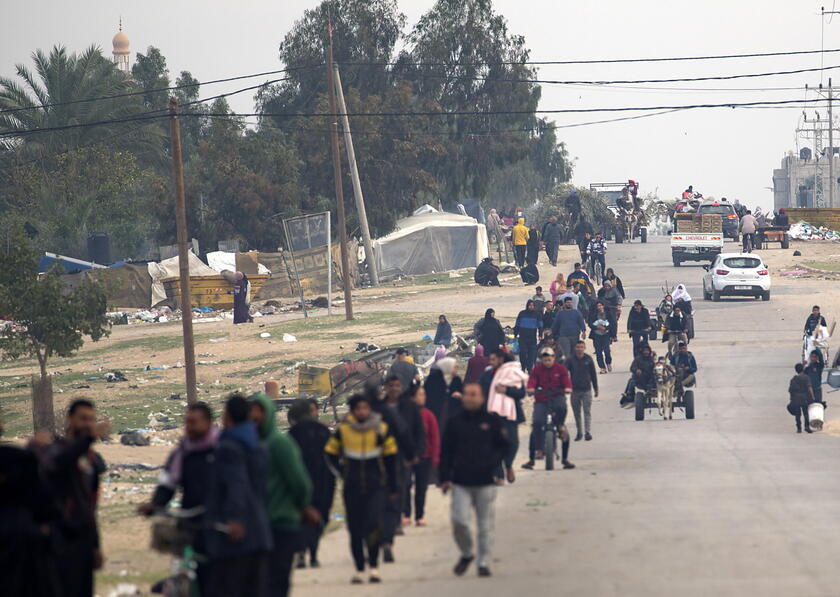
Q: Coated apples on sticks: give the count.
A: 0